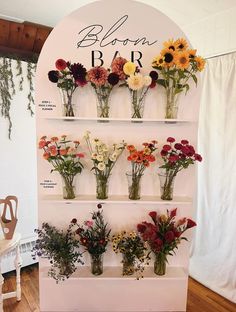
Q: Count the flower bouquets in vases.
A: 12